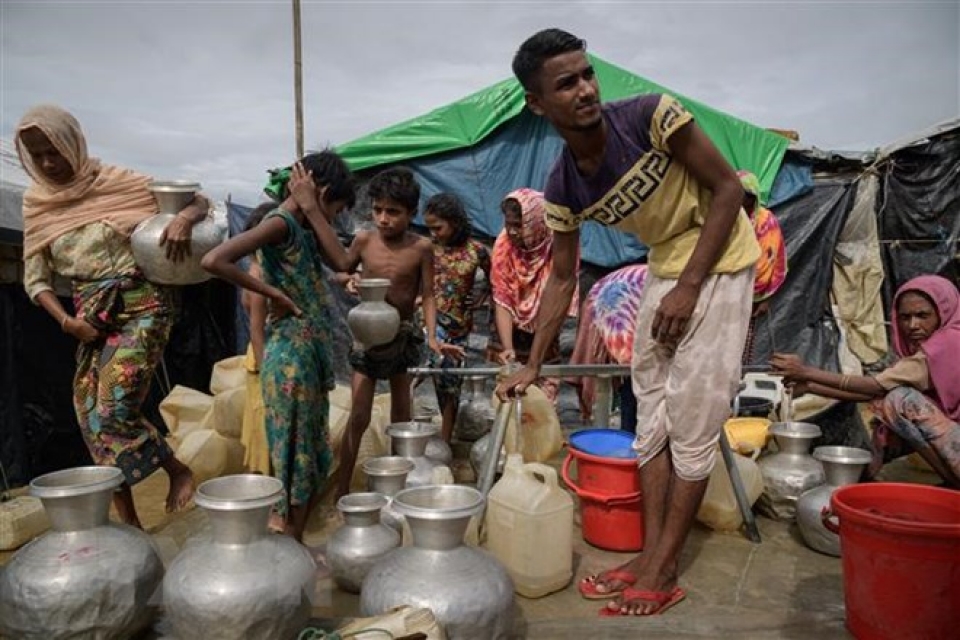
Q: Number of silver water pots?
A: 13